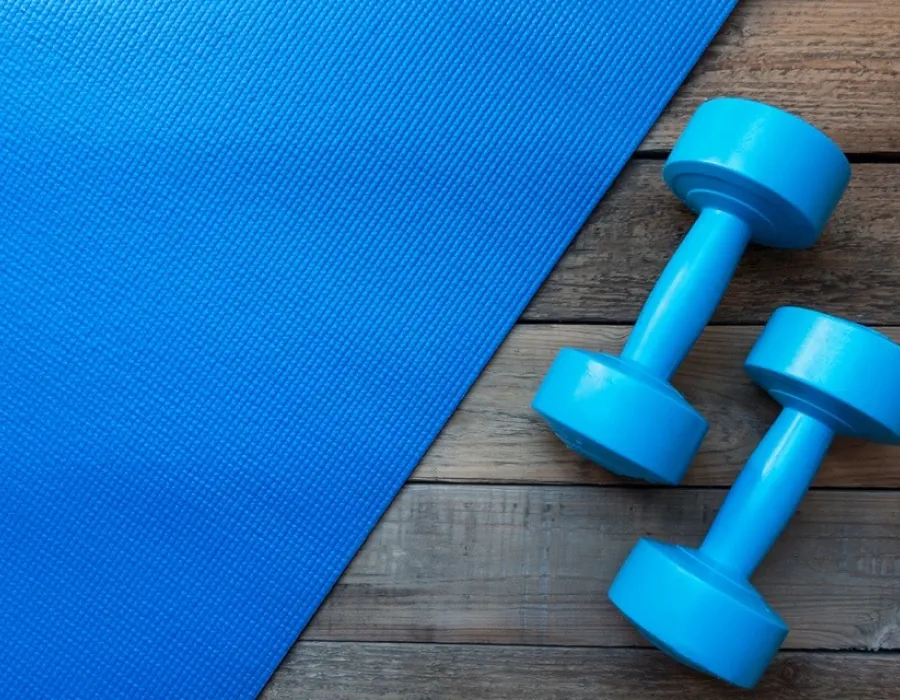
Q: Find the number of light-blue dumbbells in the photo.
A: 2